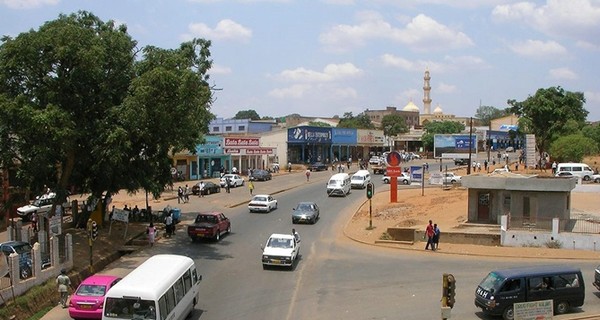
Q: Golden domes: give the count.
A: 2